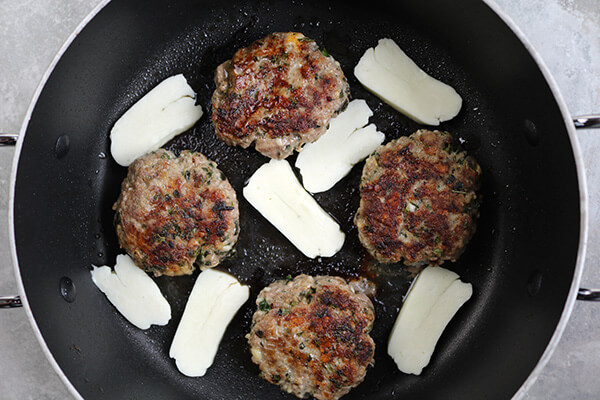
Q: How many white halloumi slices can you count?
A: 7